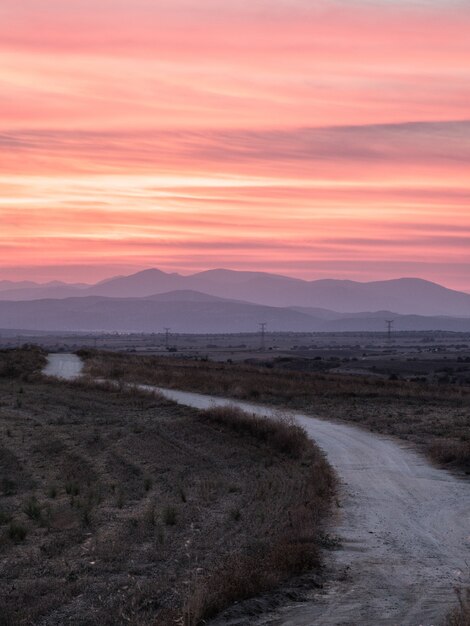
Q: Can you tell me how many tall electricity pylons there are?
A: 3